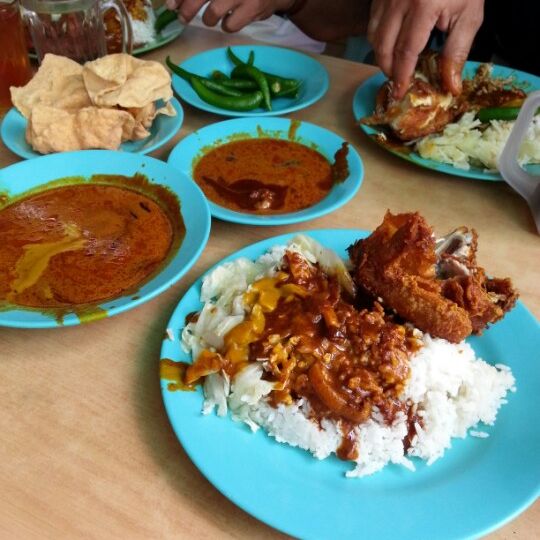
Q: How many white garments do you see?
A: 0